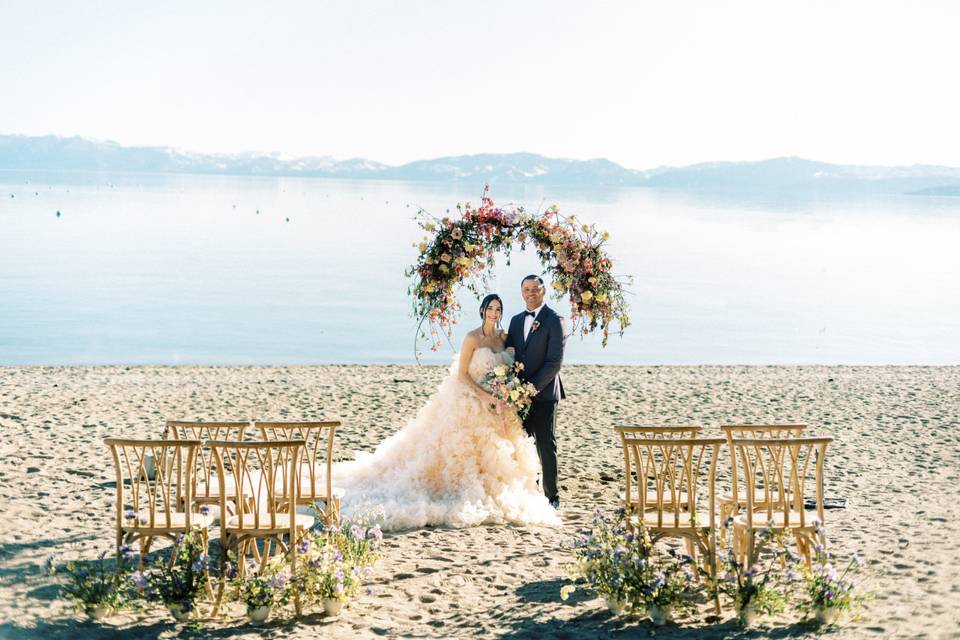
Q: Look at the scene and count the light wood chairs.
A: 8